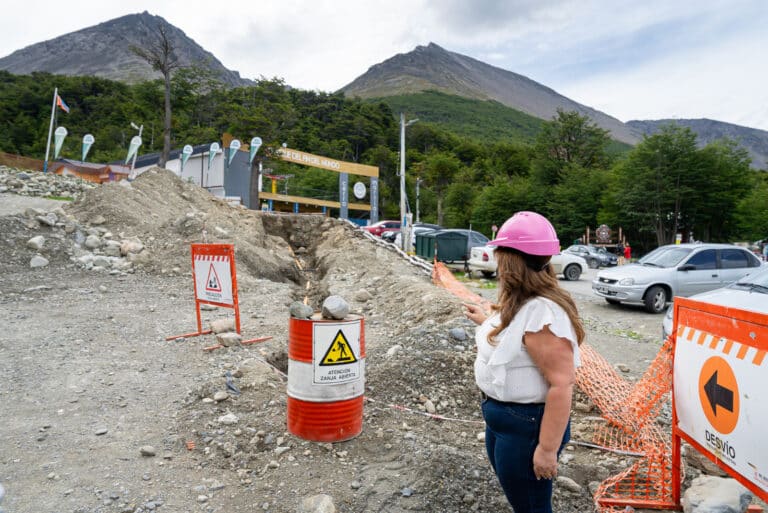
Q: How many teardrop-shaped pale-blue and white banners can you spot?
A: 7